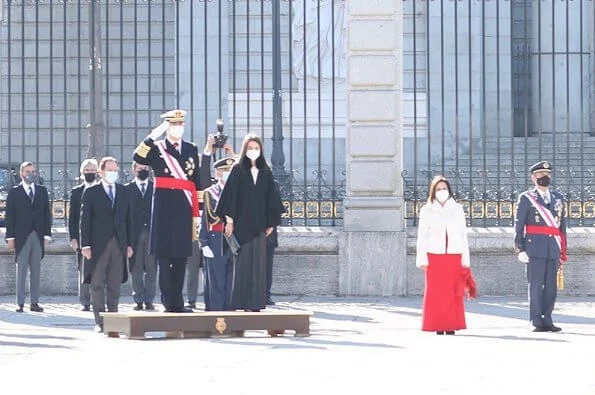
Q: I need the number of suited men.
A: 4